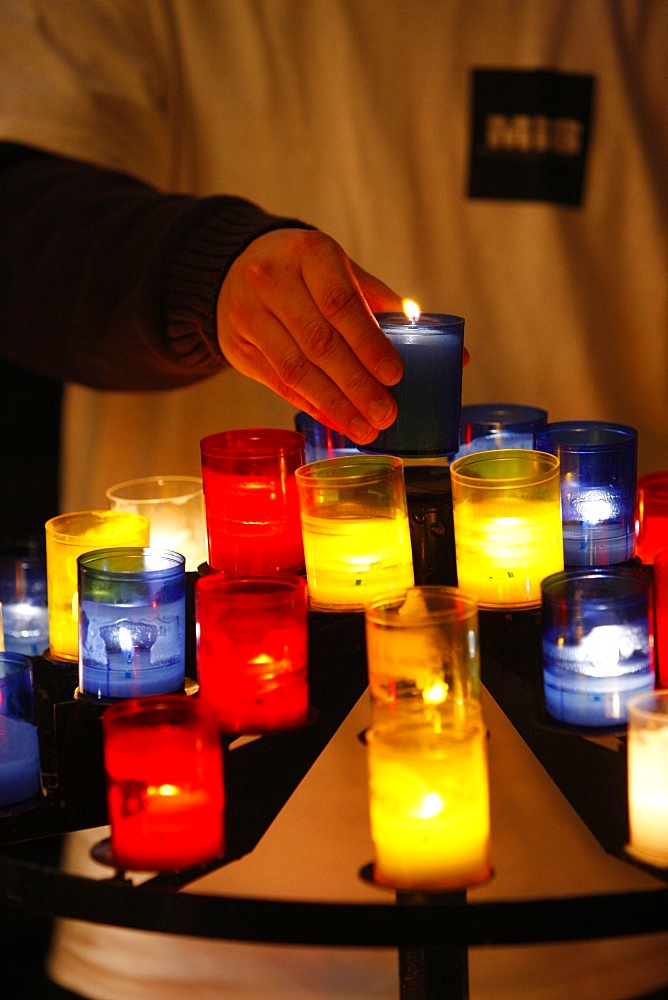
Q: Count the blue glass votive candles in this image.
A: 8